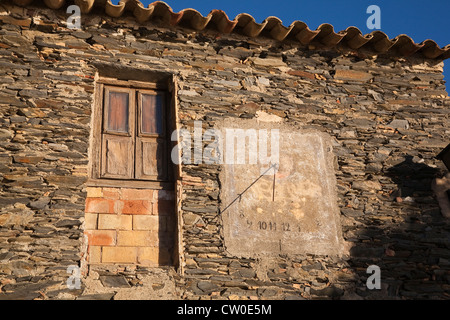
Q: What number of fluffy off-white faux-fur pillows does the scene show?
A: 0